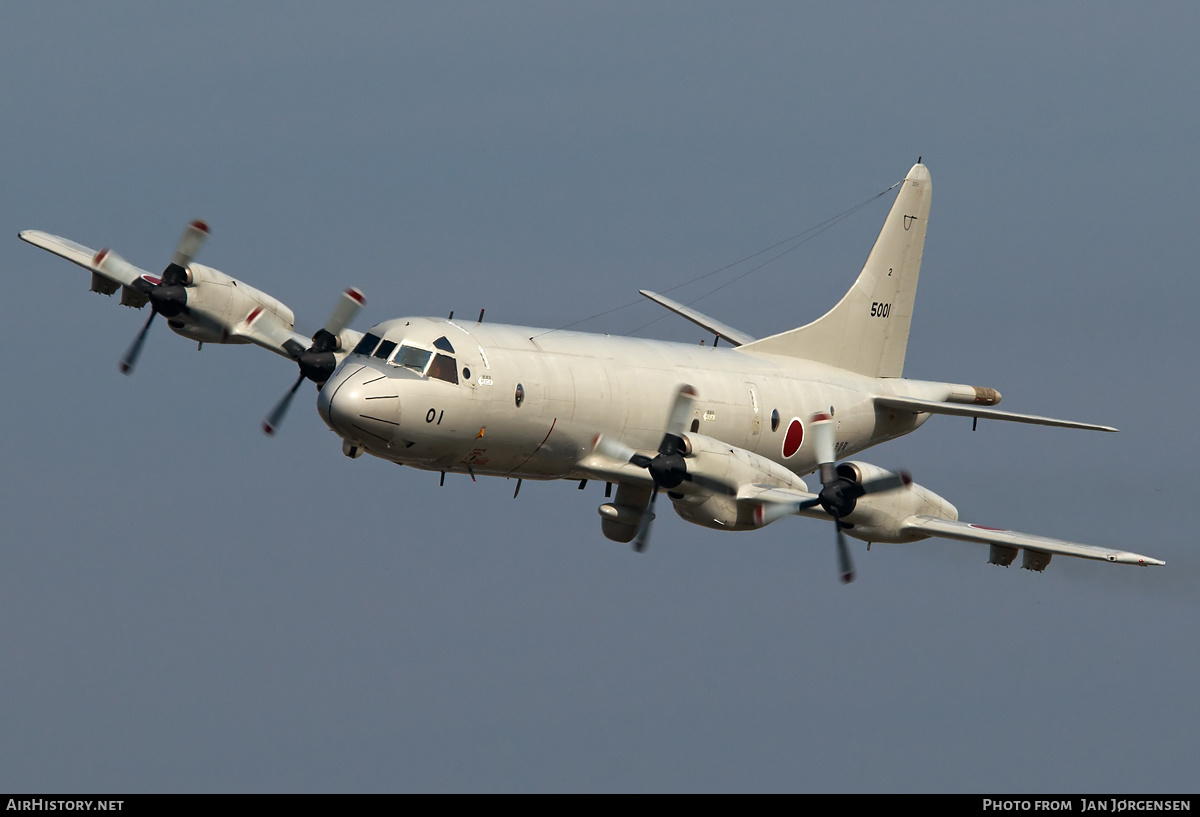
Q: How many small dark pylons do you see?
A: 4